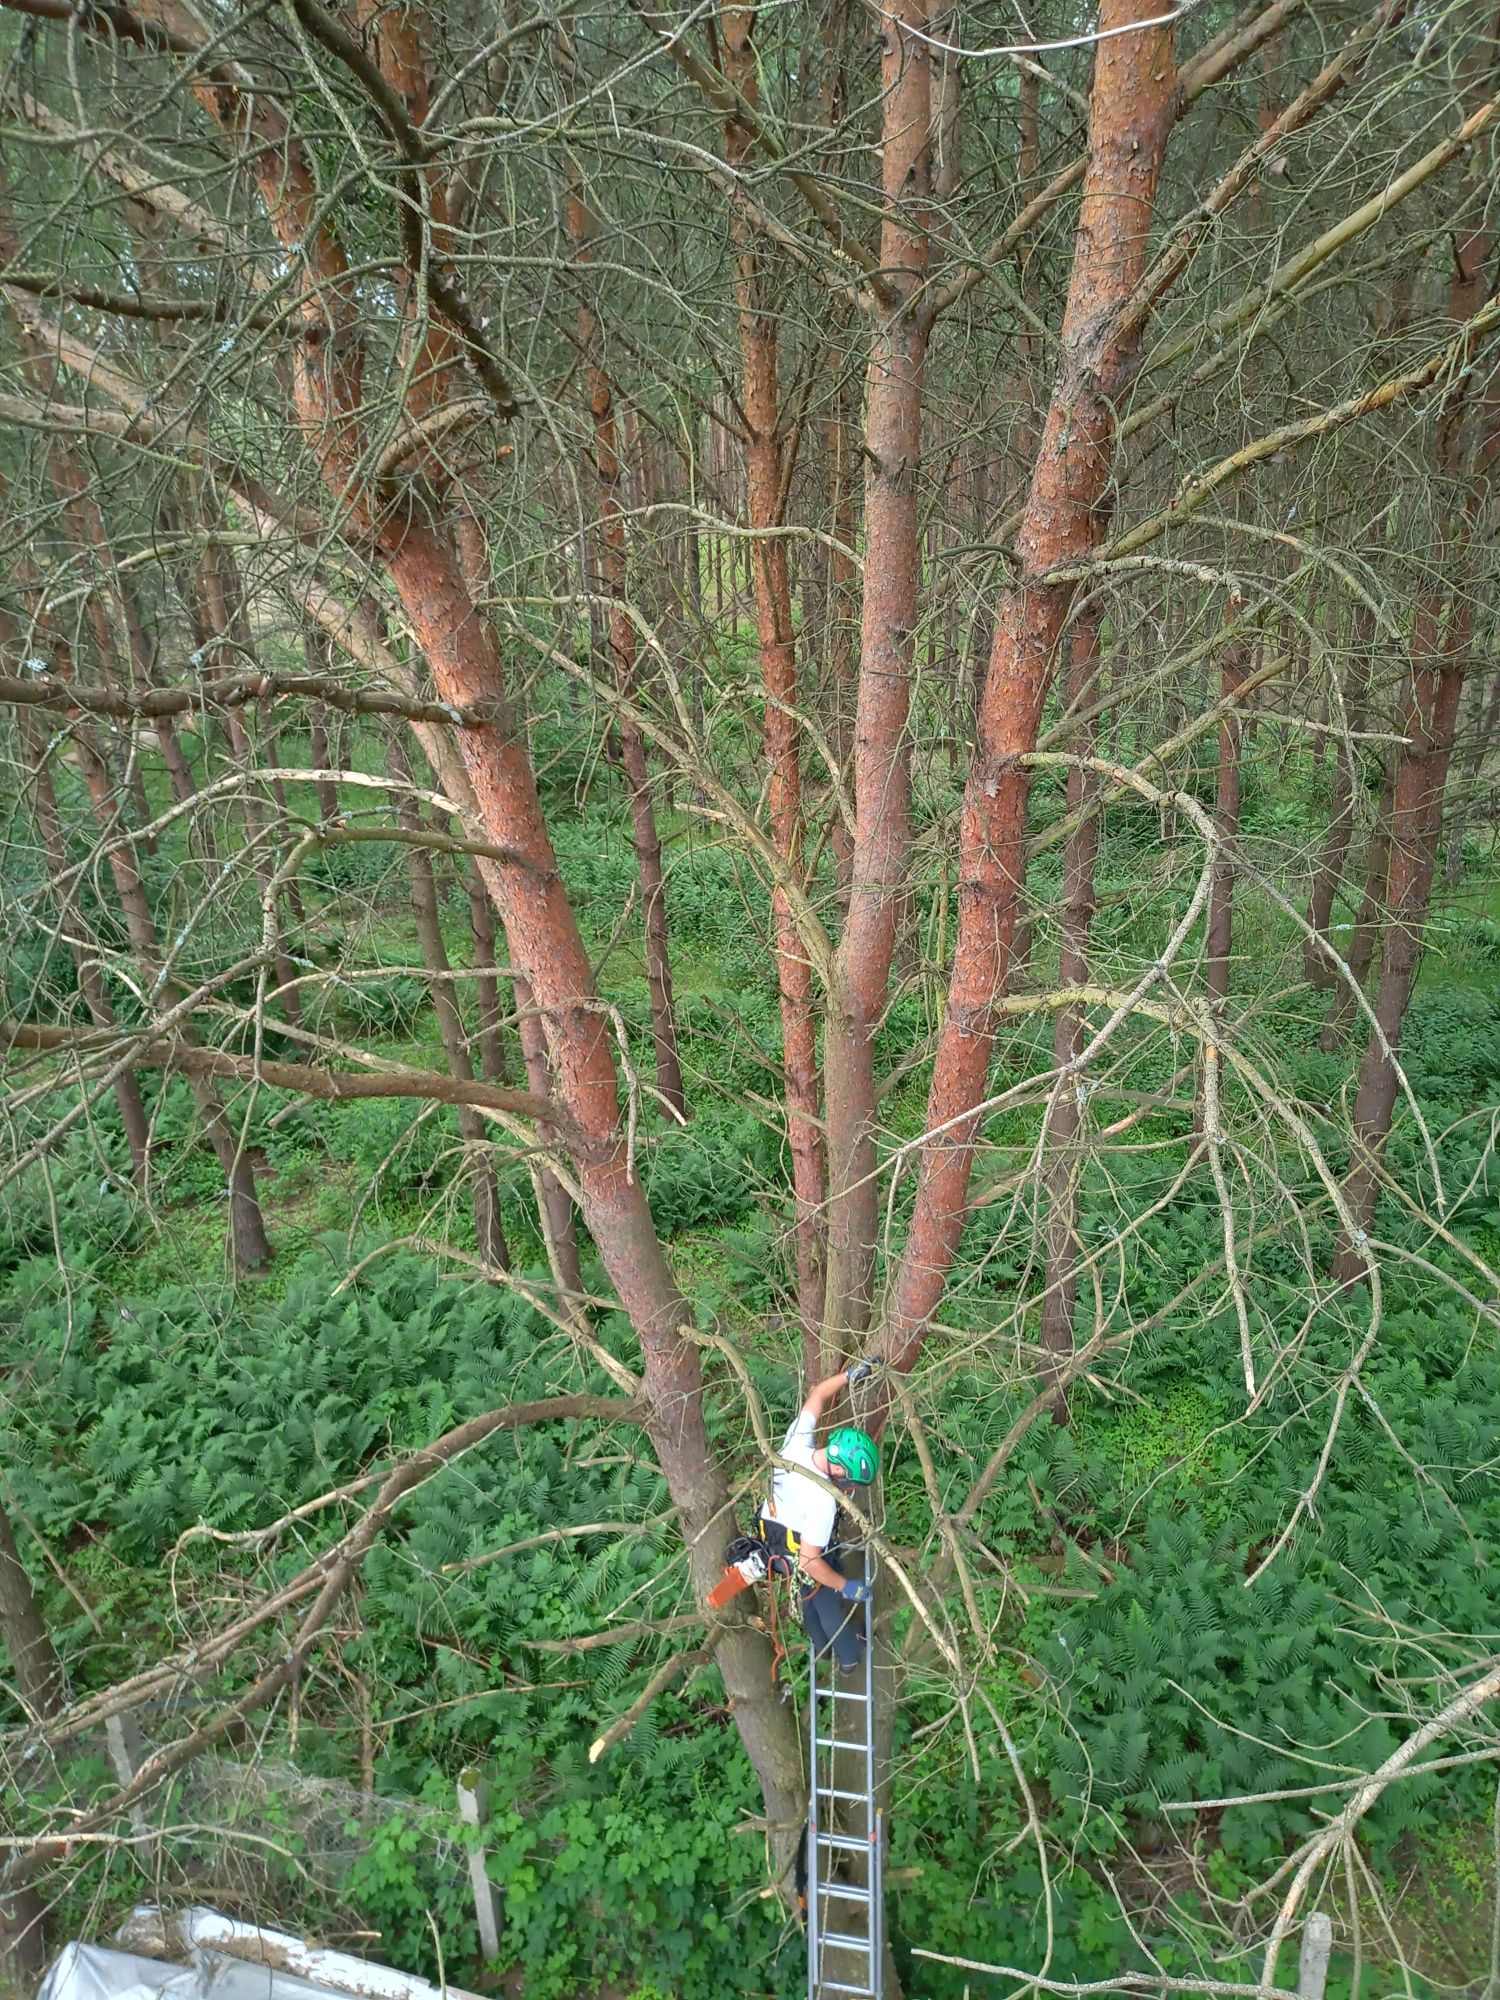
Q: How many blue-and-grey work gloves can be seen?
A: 2